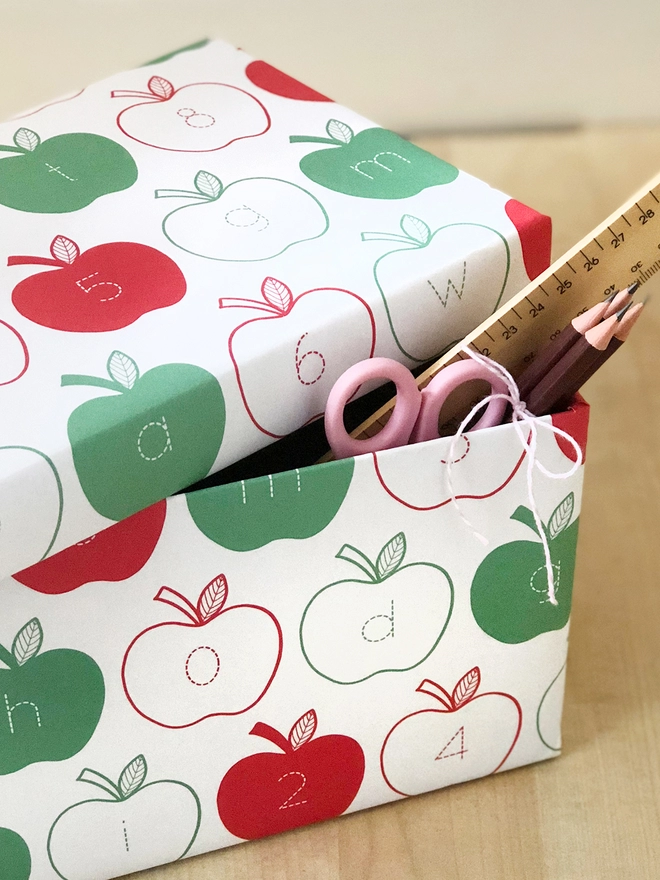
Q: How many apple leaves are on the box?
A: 15